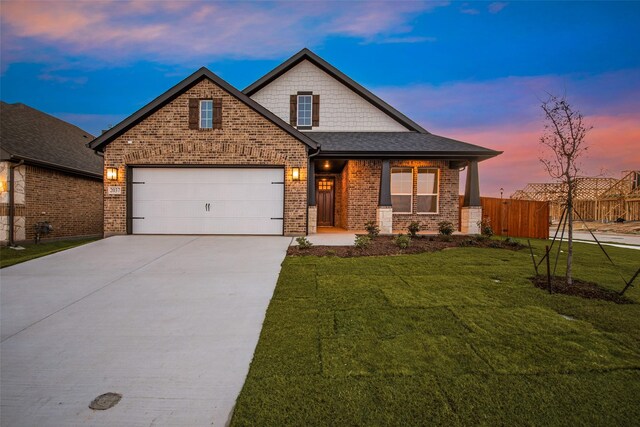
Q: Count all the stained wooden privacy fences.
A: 1